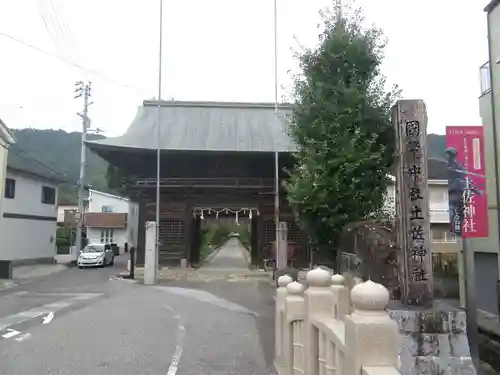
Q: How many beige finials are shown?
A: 5